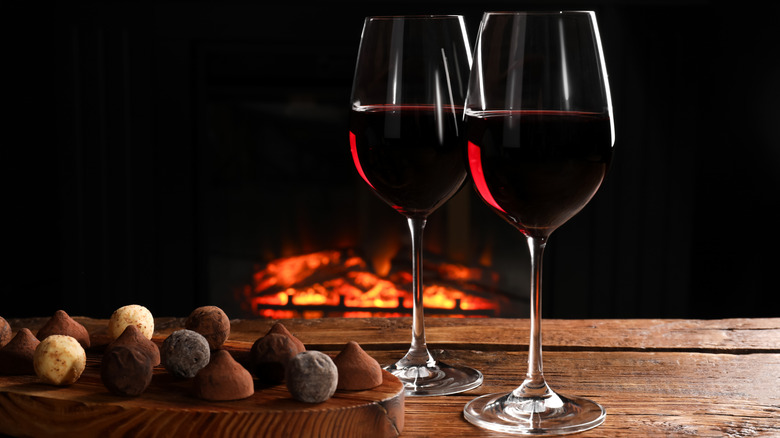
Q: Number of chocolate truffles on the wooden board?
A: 14